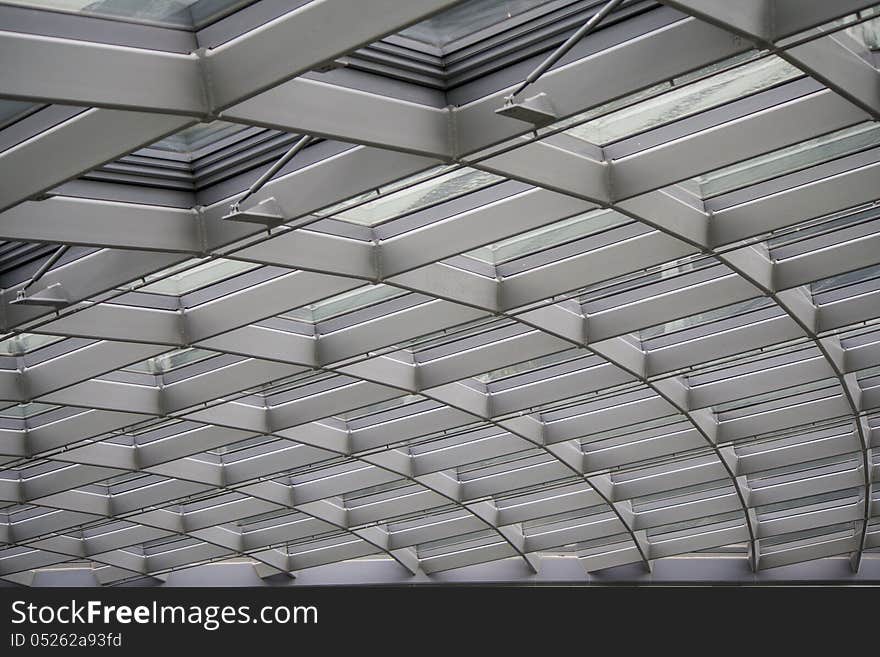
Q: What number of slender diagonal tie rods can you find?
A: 3